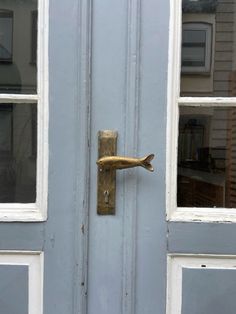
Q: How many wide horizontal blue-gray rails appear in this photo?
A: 2